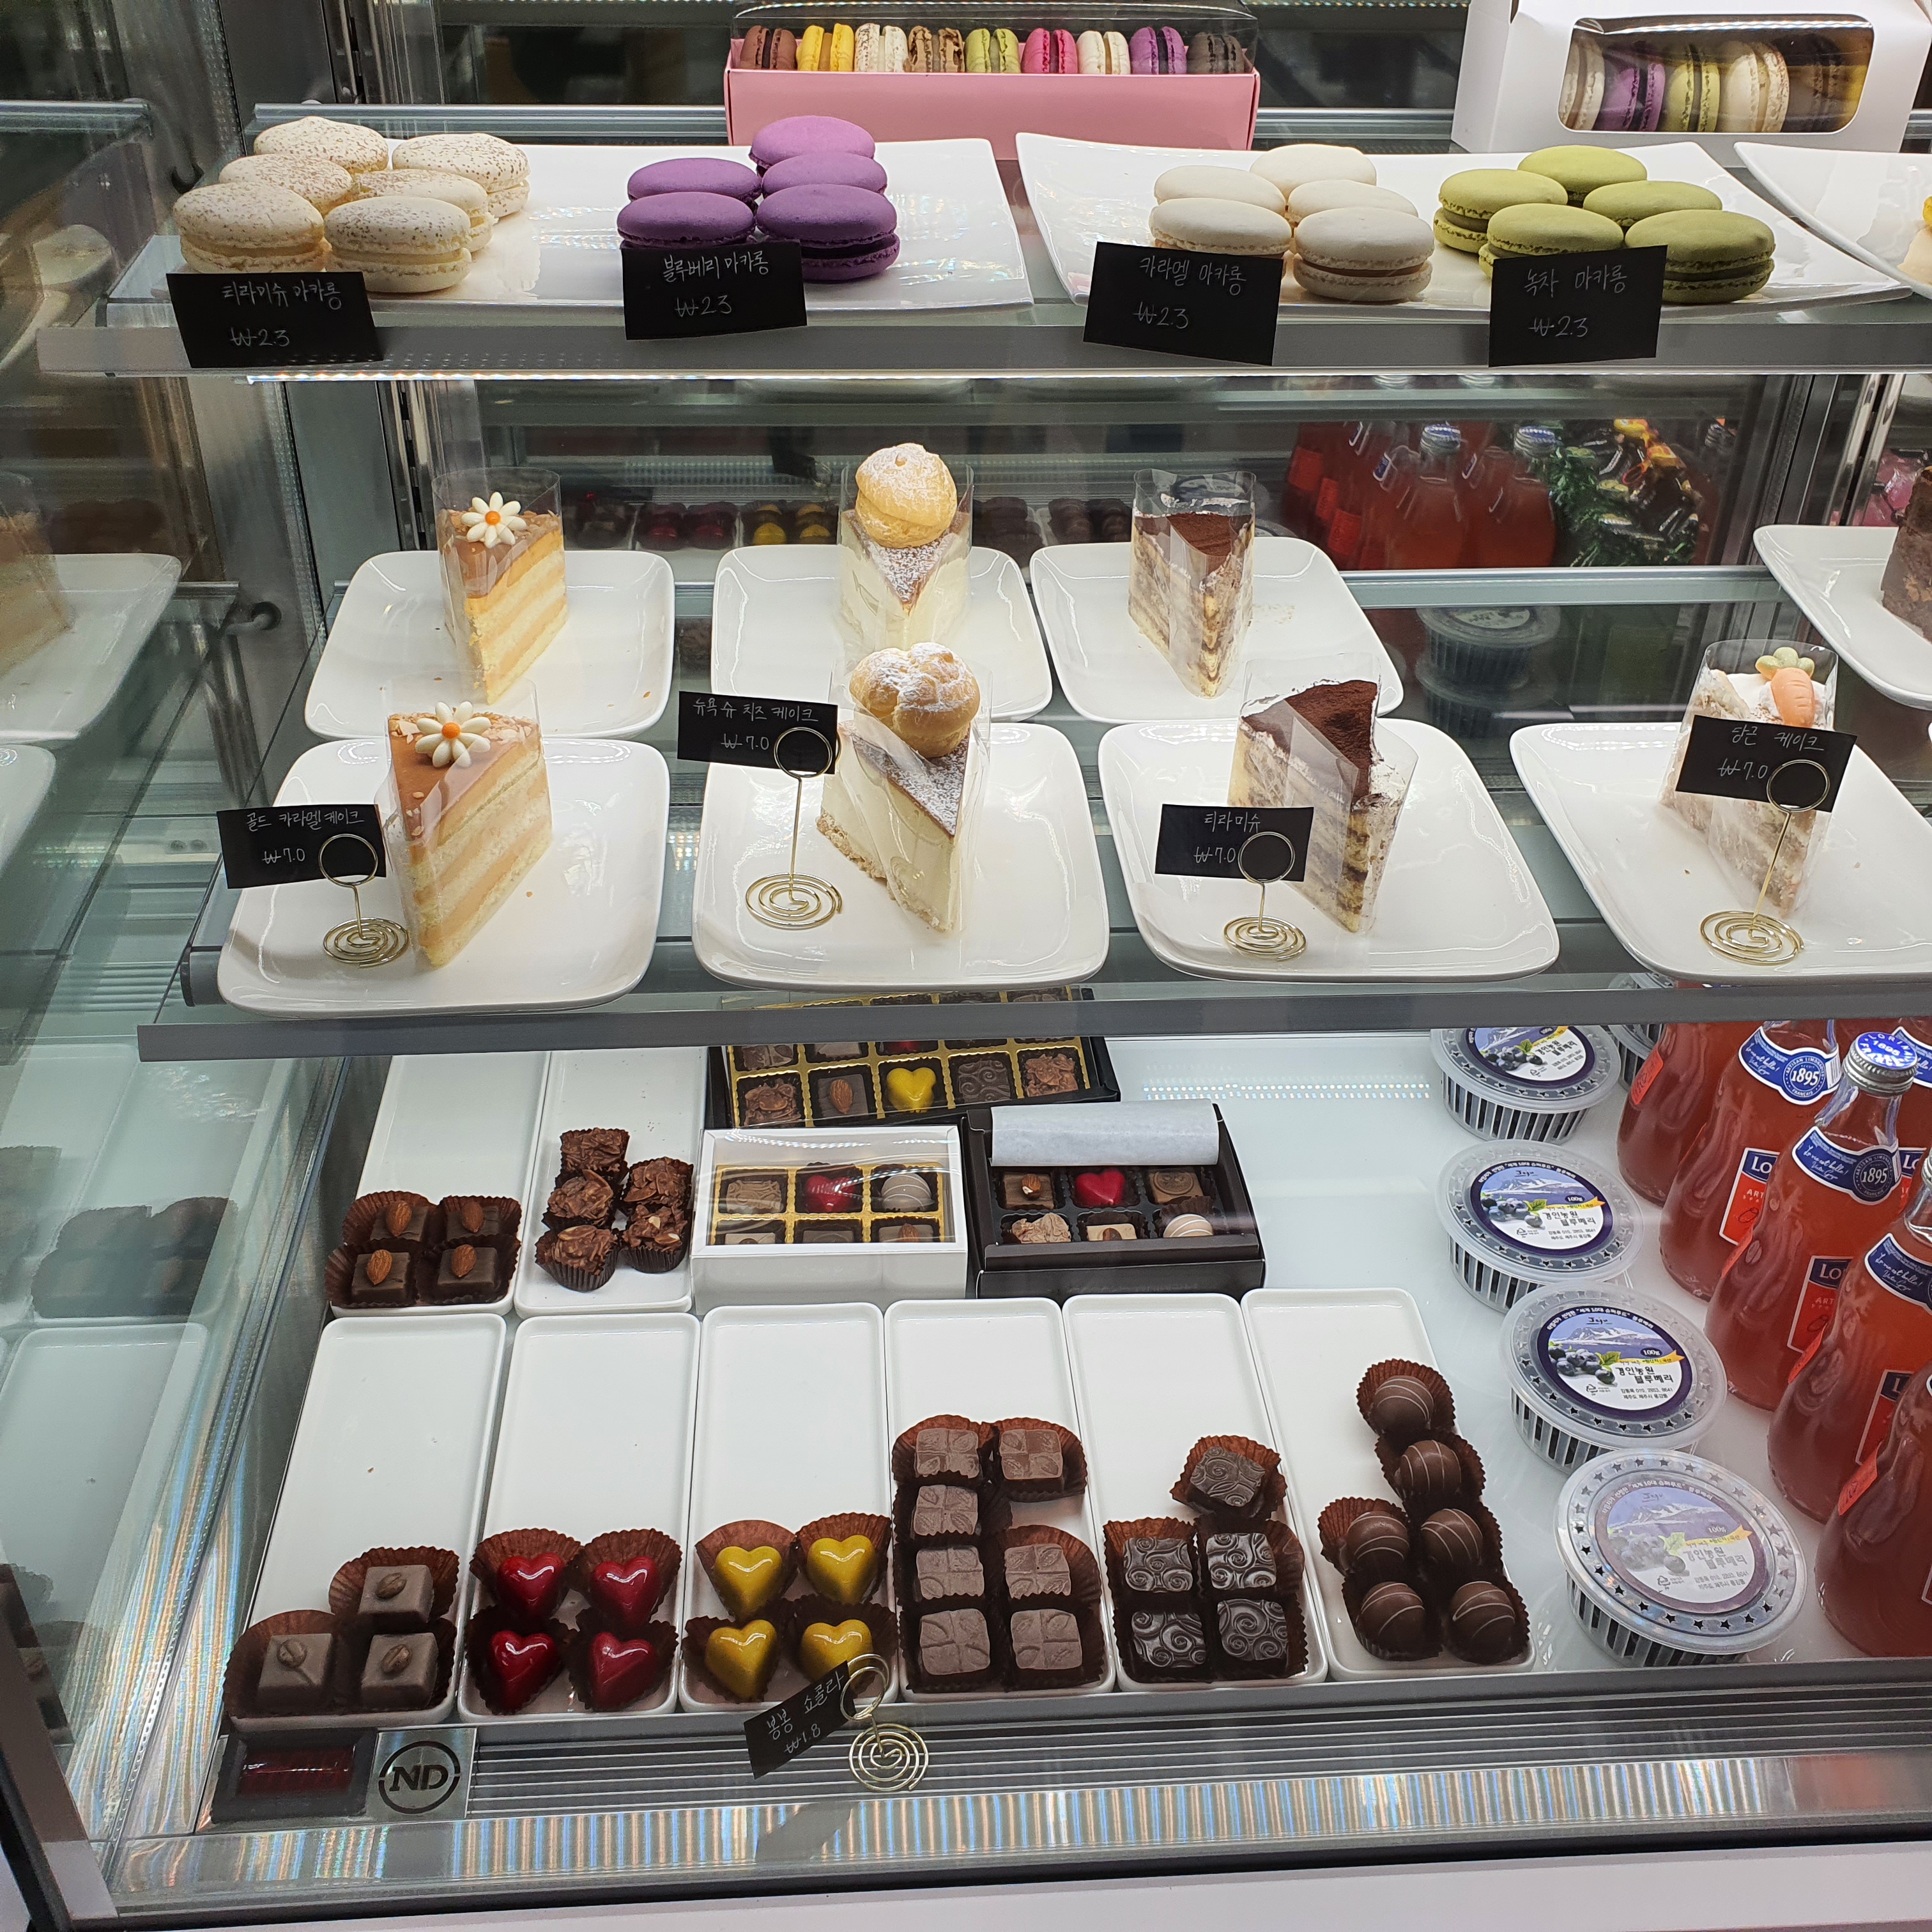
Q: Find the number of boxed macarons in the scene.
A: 15